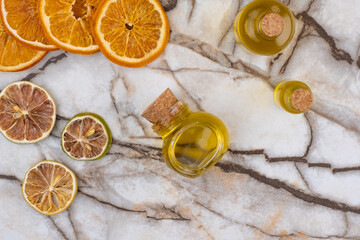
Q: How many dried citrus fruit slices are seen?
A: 7